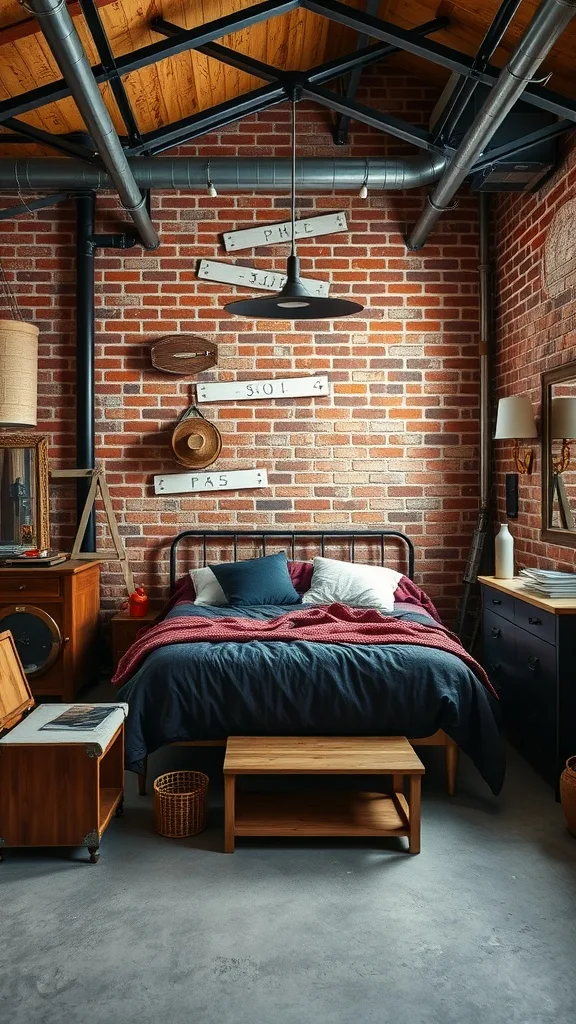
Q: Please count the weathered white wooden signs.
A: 4